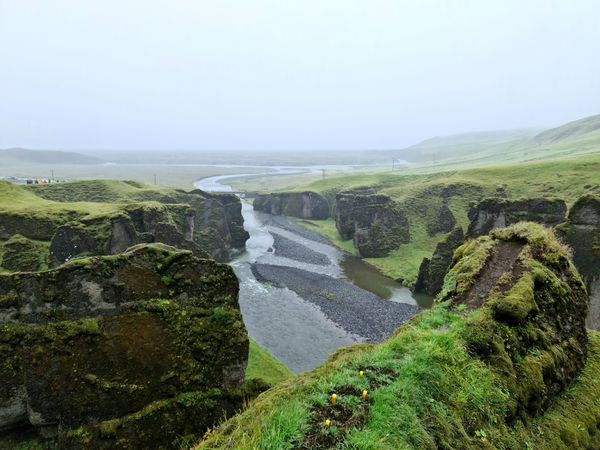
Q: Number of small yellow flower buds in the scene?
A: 4